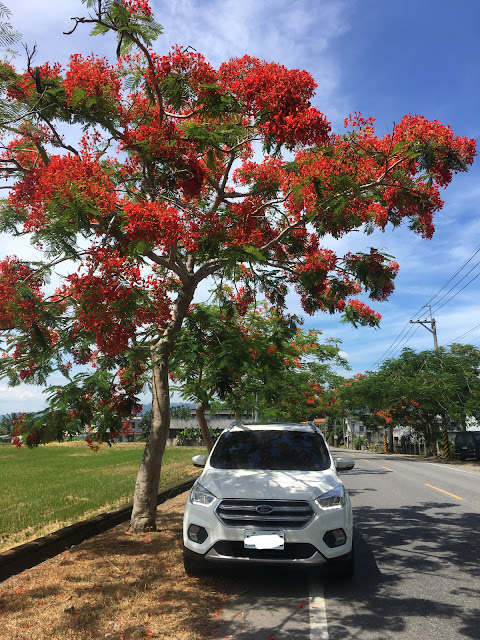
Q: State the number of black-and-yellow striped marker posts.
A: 2